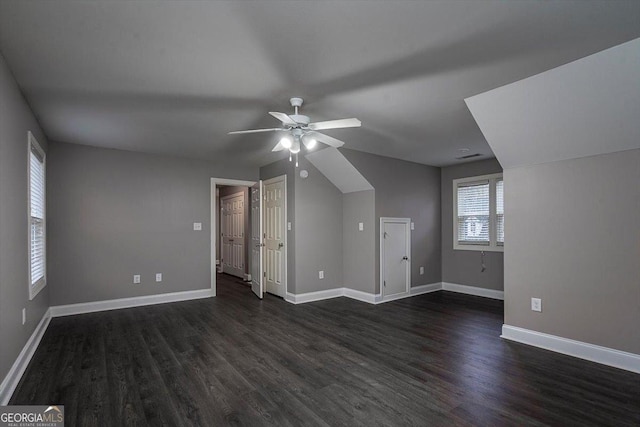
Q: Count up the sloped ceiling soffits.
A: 2